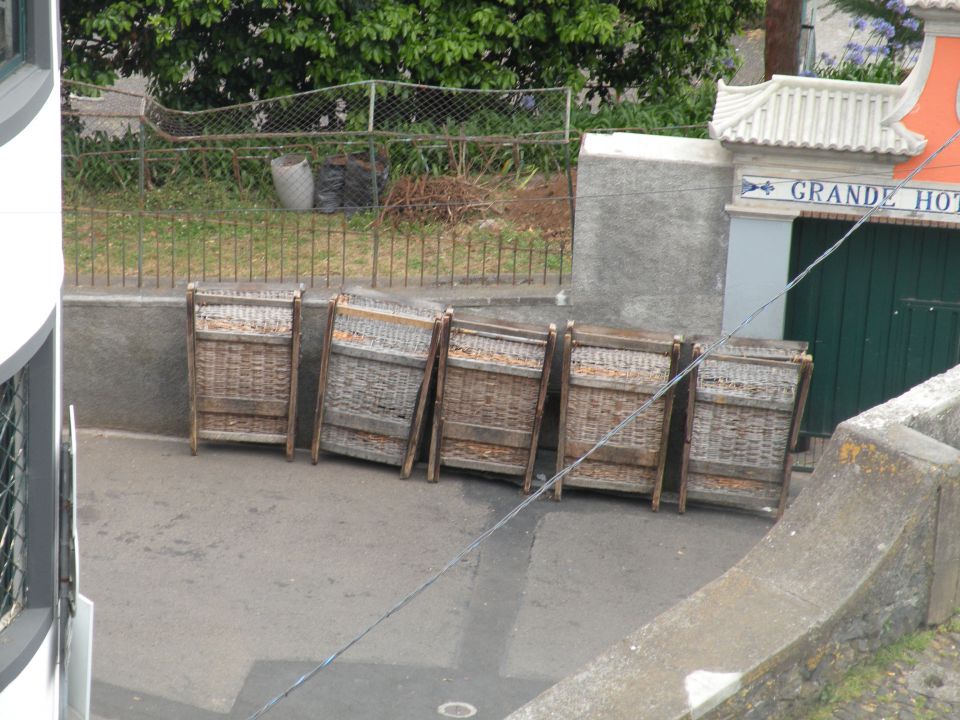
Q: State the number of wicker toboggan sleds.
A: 5